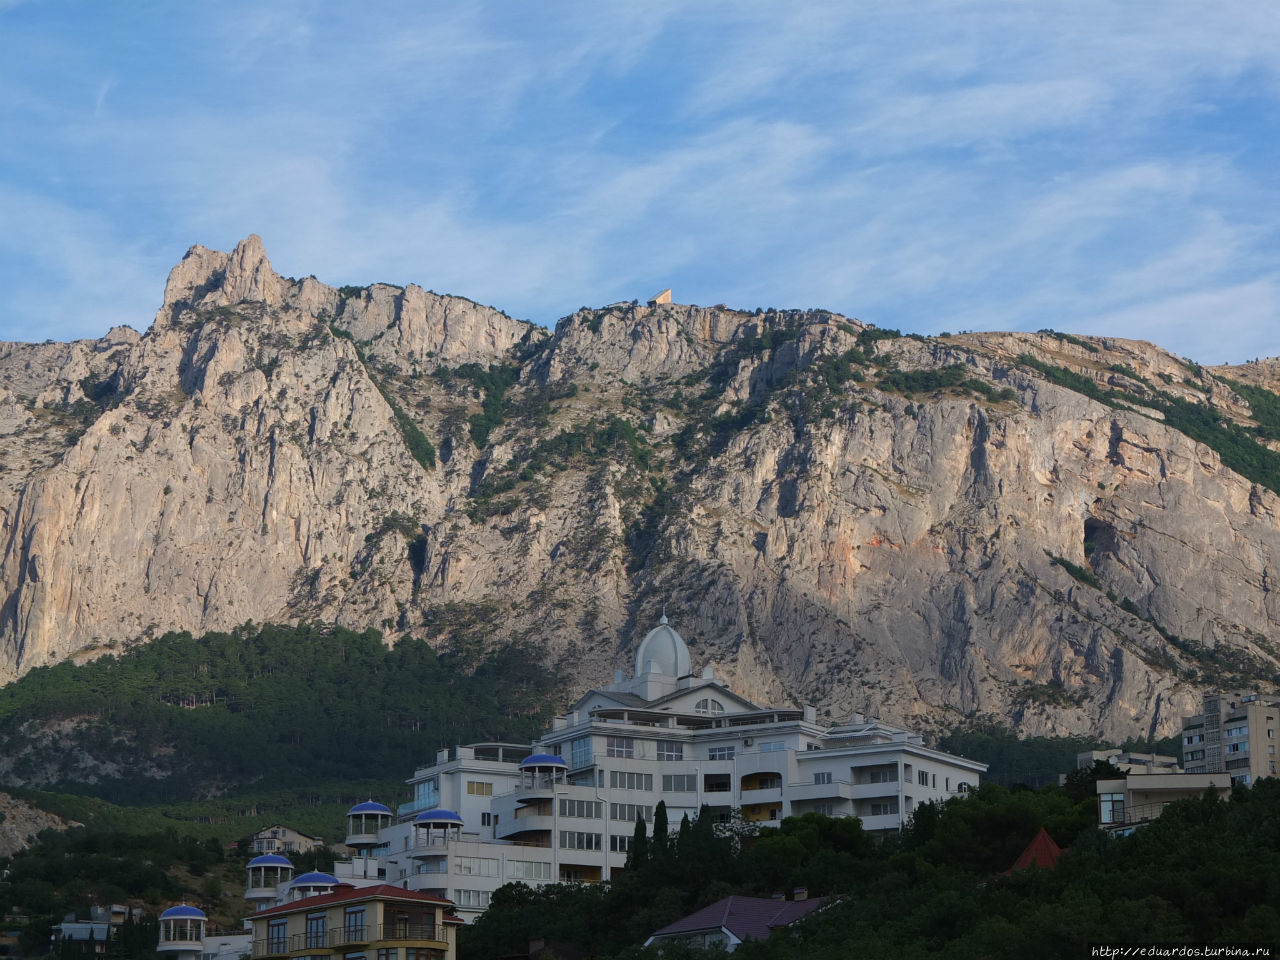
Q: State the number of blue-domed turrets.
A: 6